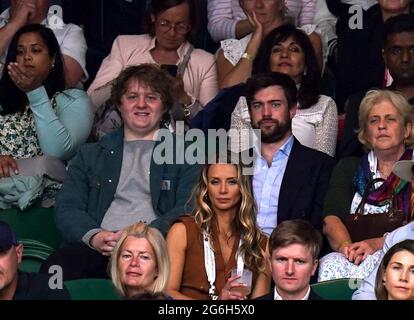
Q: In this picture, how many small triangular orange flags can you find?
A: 0